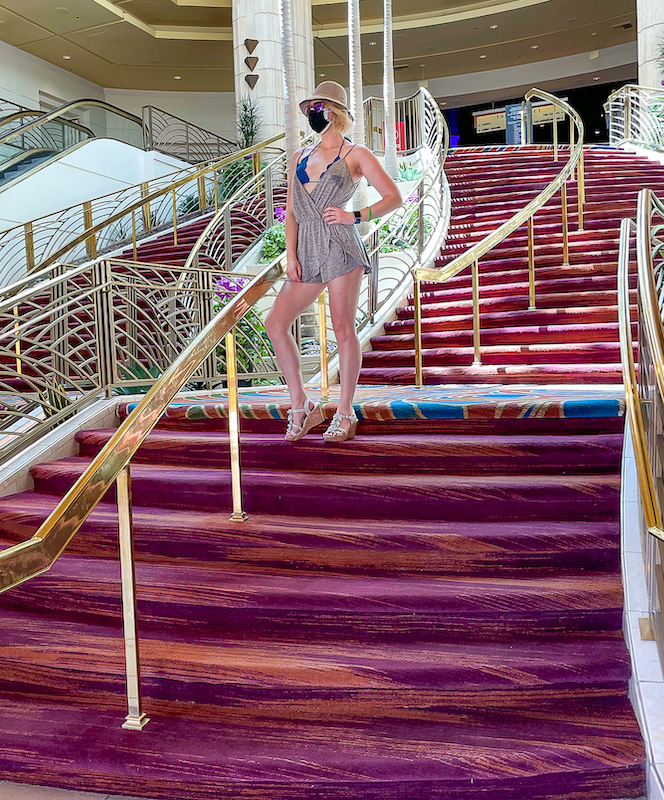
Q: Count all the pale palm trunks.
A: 3